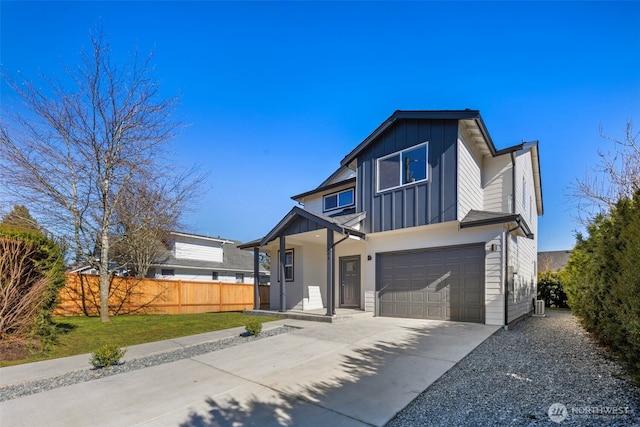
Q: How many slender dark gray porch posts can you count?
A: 3